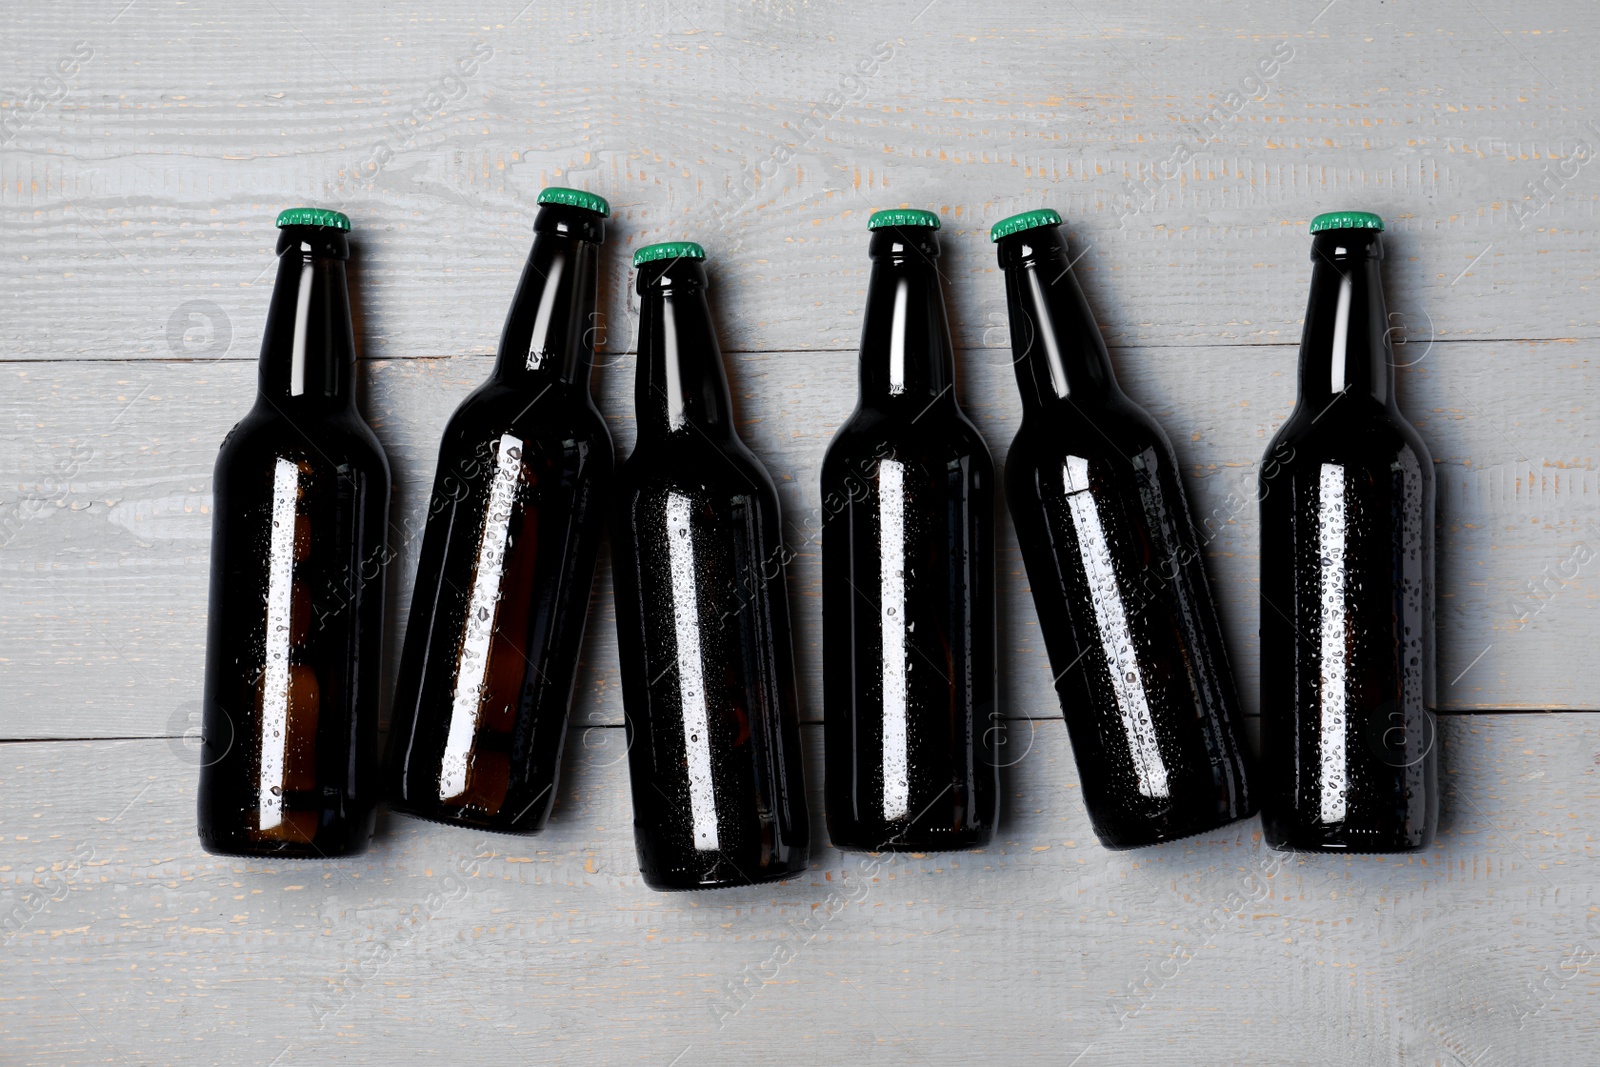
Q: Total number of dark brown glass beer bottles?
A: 6